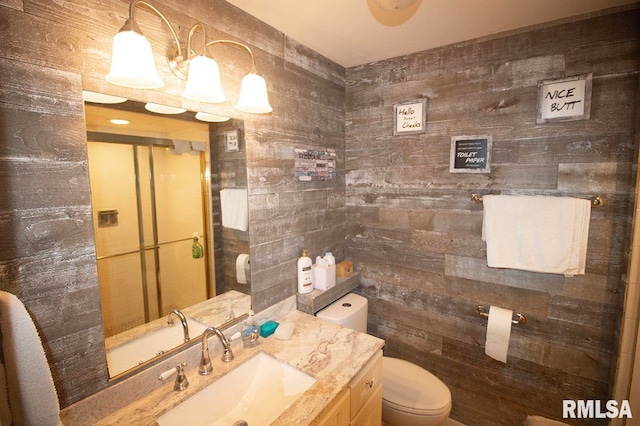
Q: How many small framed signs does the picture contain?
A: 3